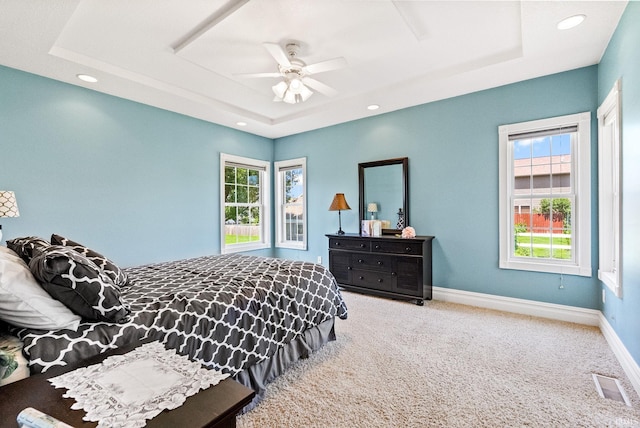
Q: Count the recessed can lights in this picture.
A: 4